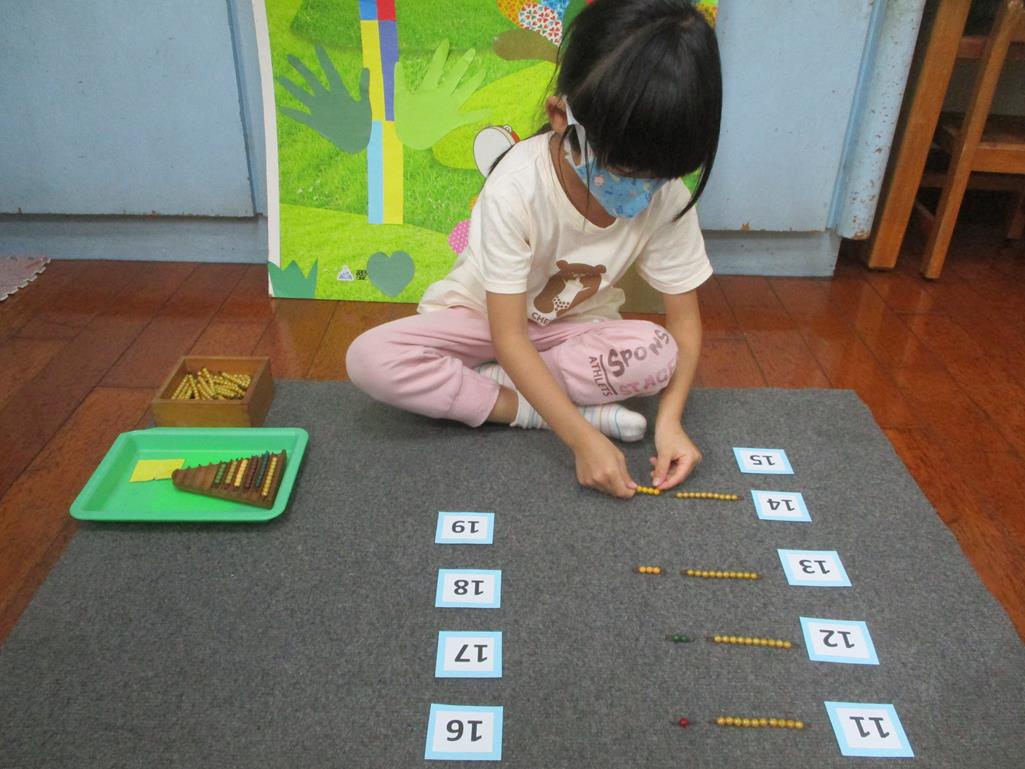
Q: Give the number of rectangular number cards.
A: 9